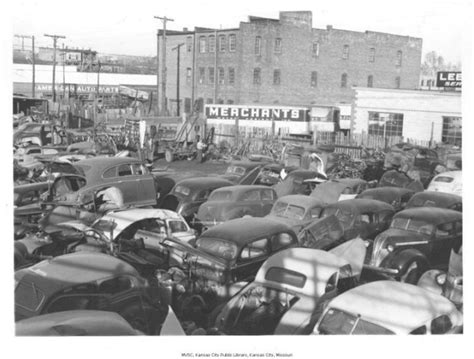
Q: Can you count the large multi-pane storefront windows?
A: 2